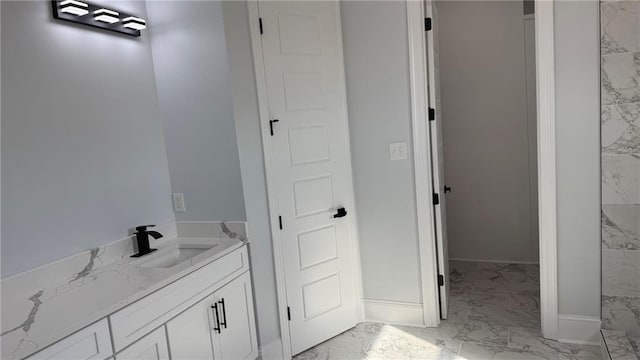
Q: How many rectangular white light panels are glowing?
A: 3